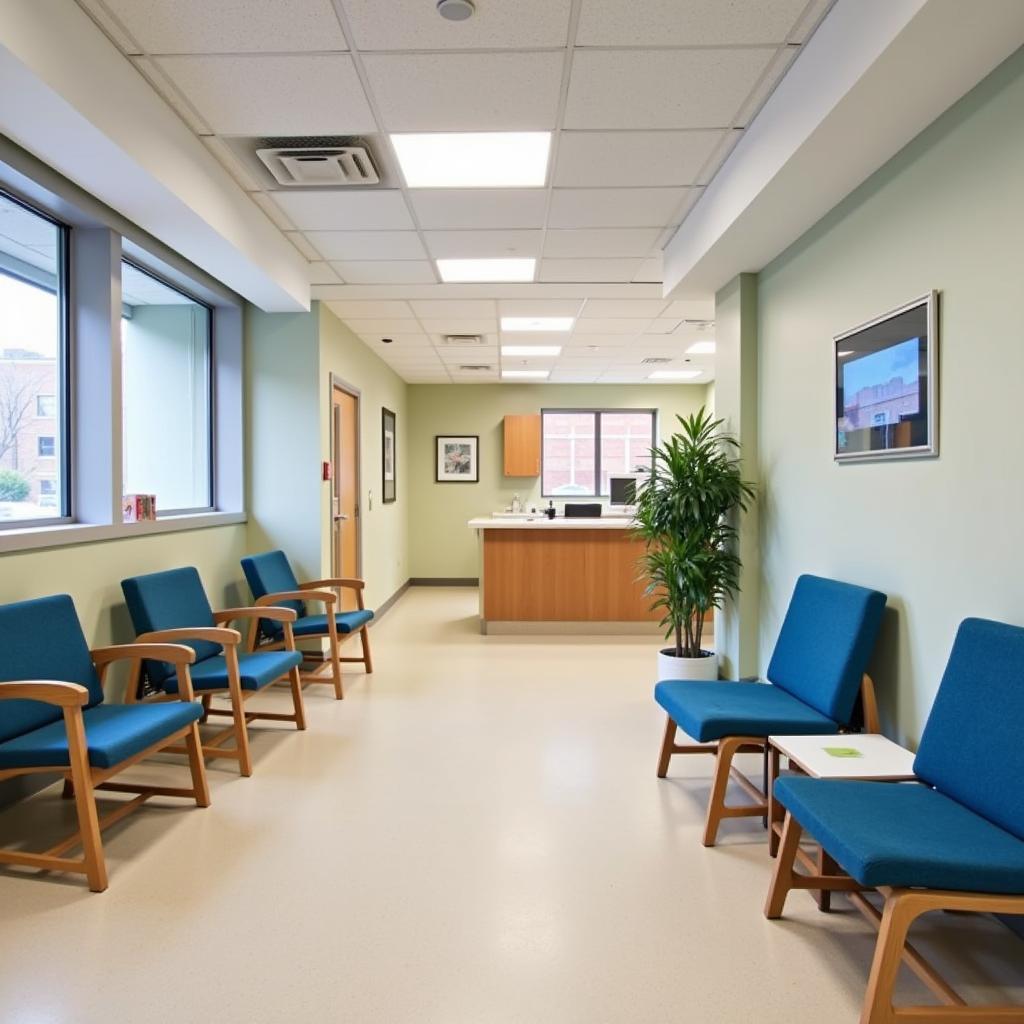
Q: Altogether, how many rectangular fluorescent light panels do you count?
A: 7